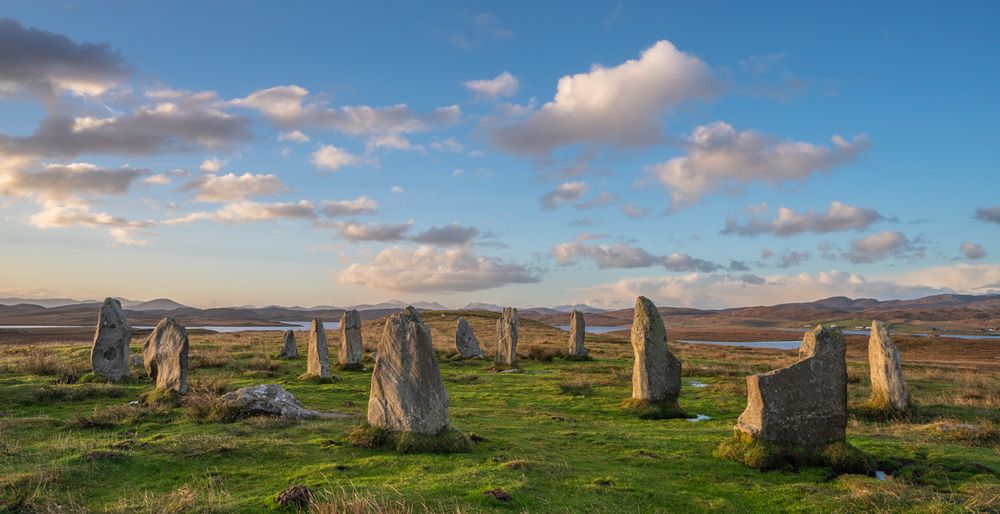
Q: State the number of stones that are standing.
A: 12